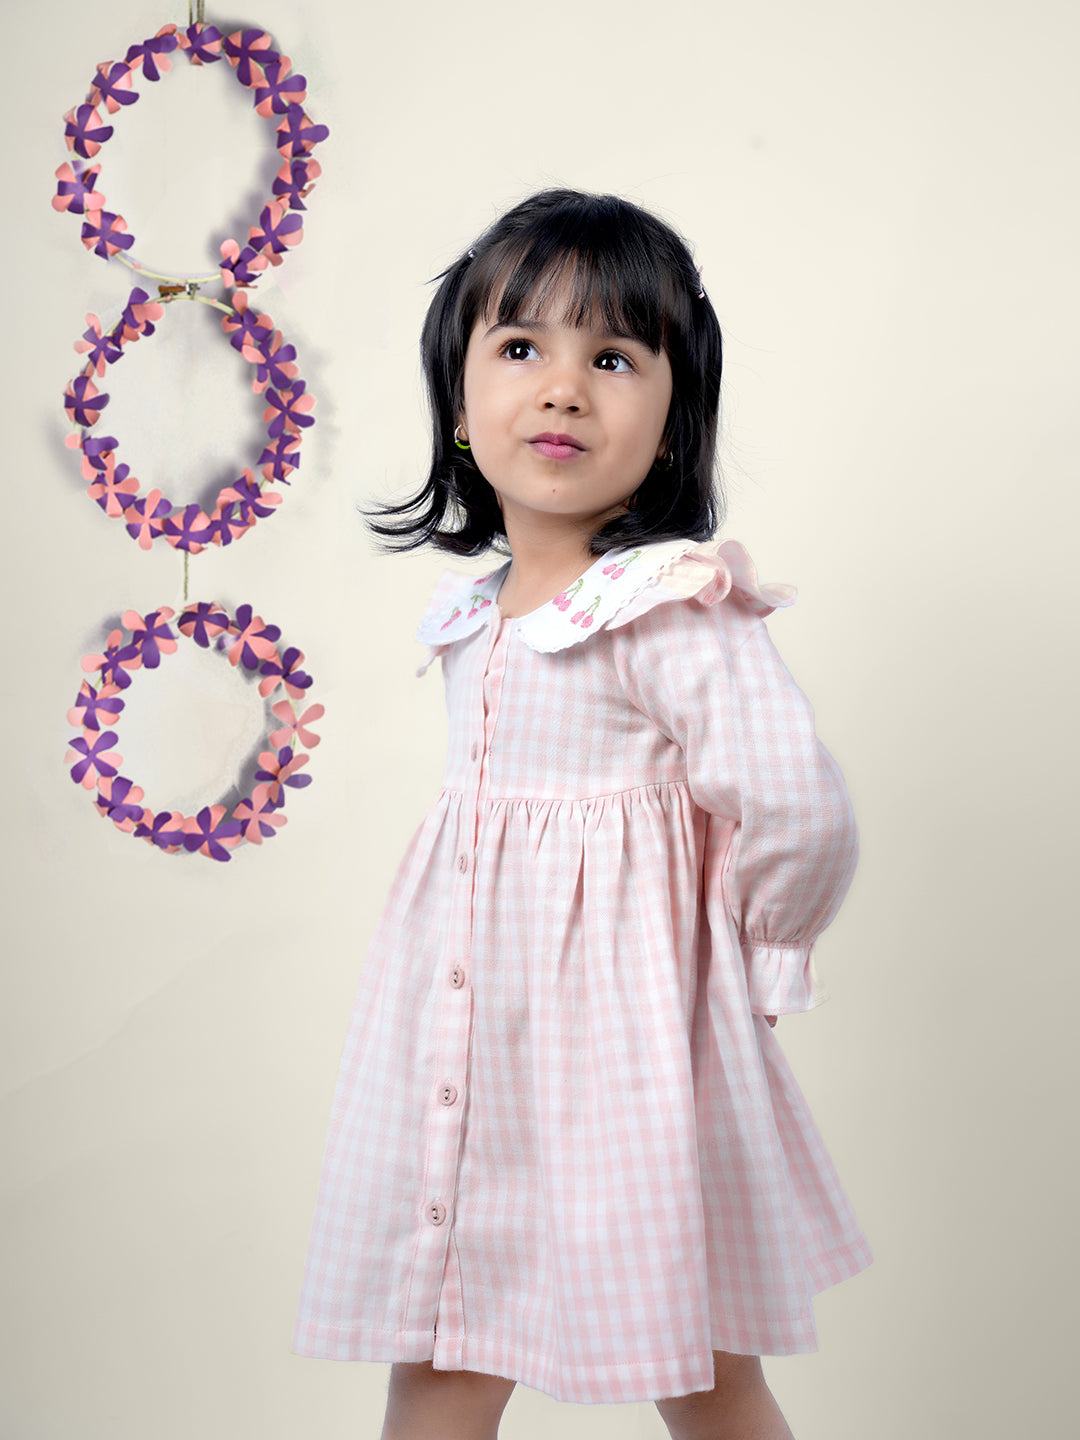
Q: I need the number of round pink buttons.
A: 5